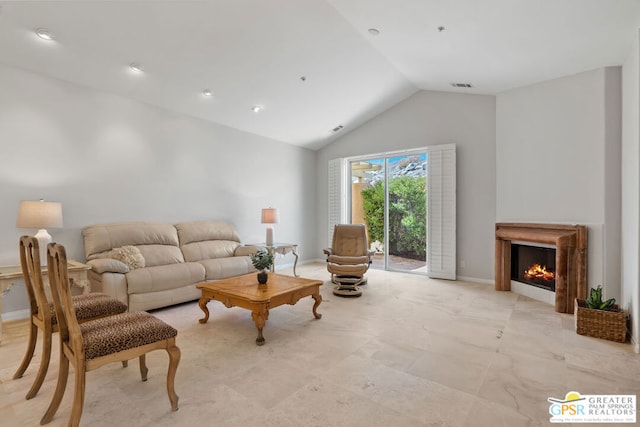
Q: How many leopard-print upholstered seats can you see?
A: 2